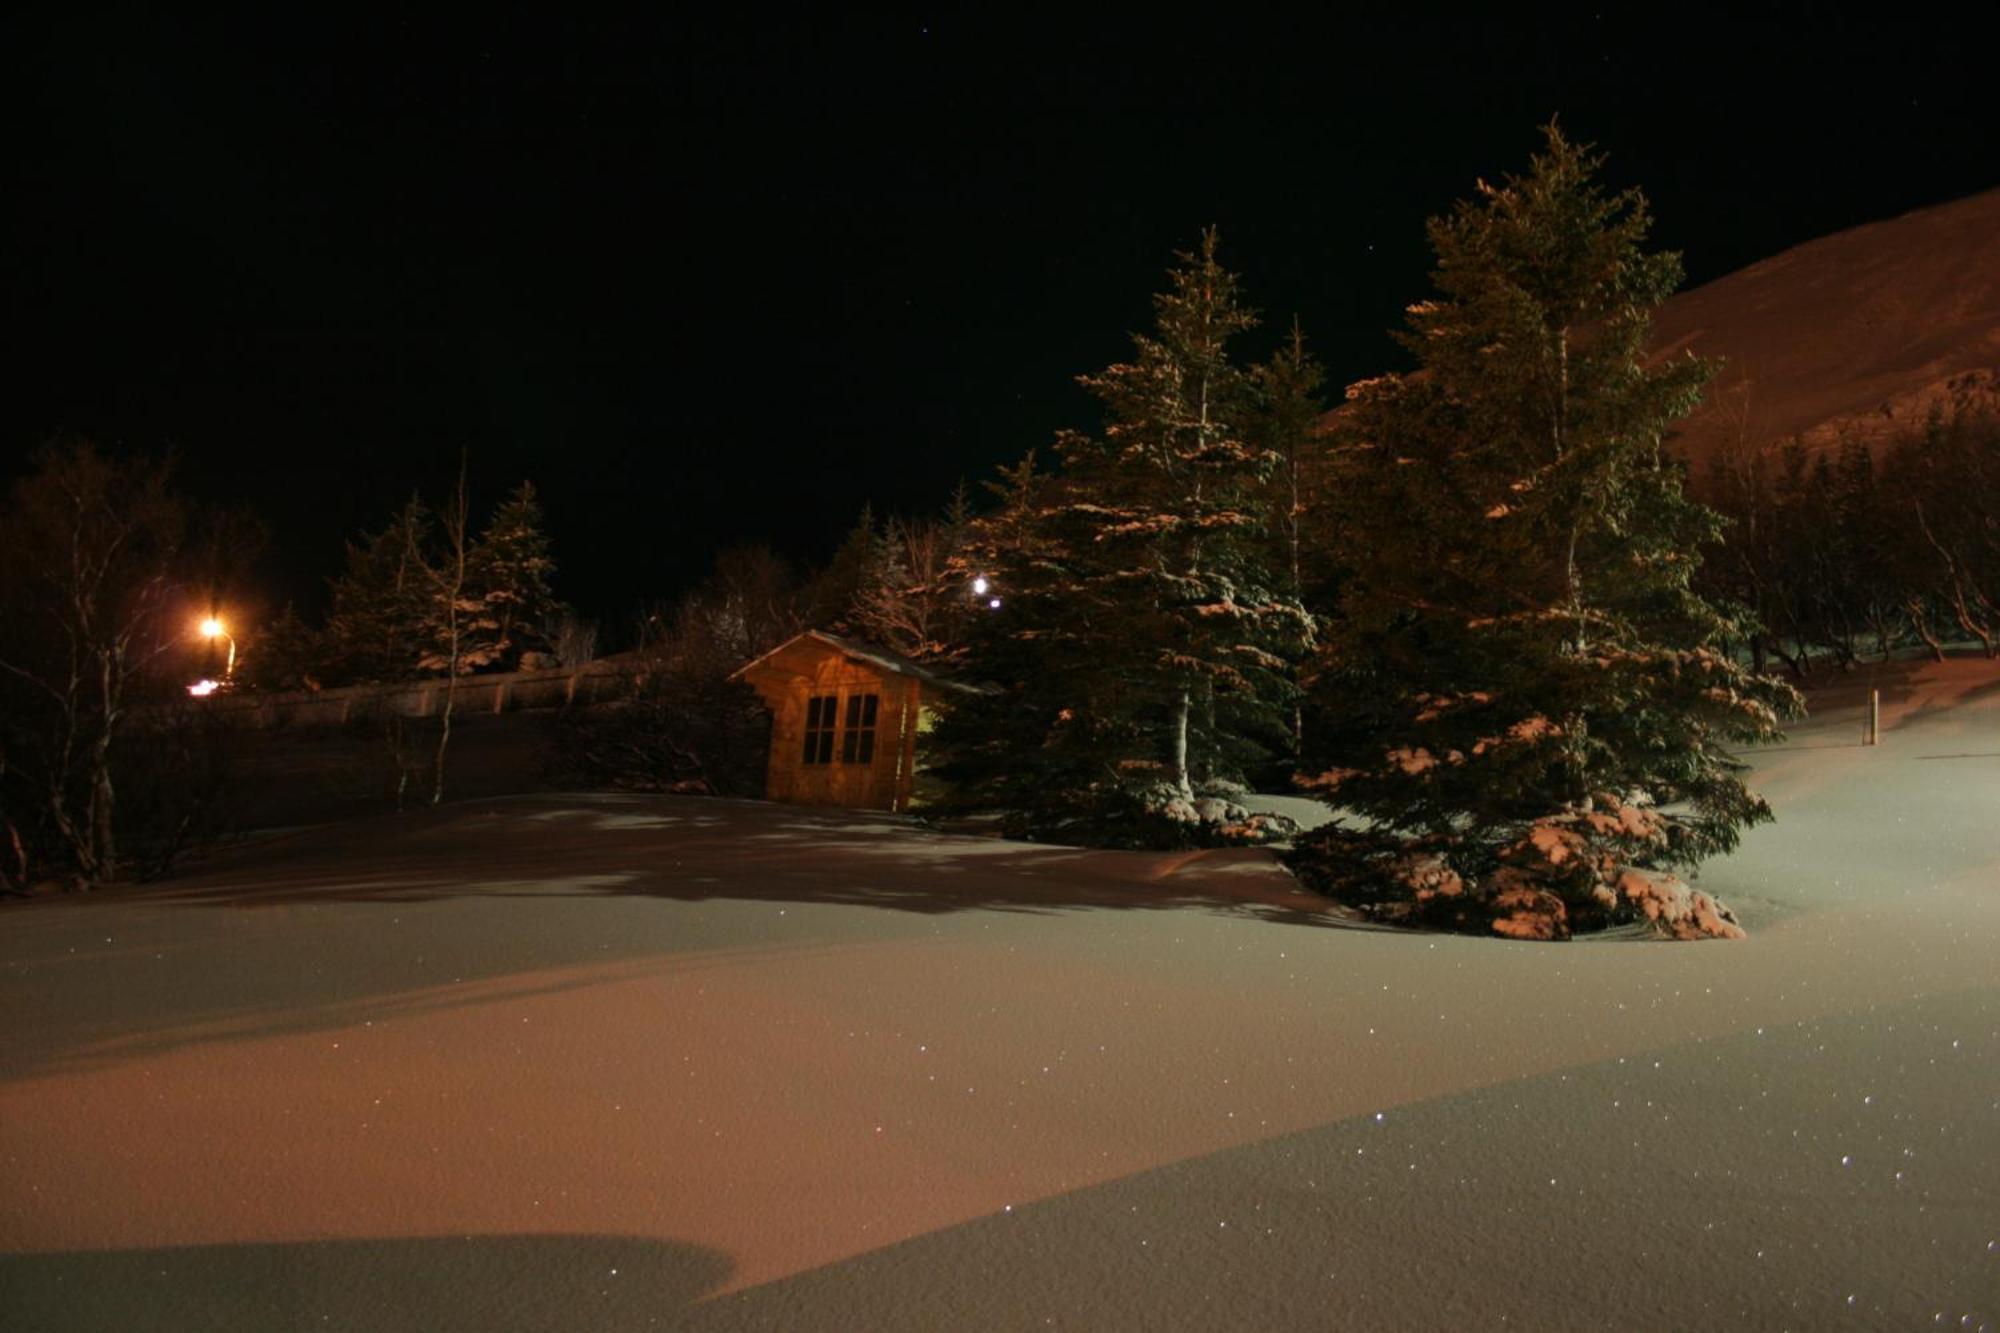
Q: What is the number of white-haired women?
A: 0